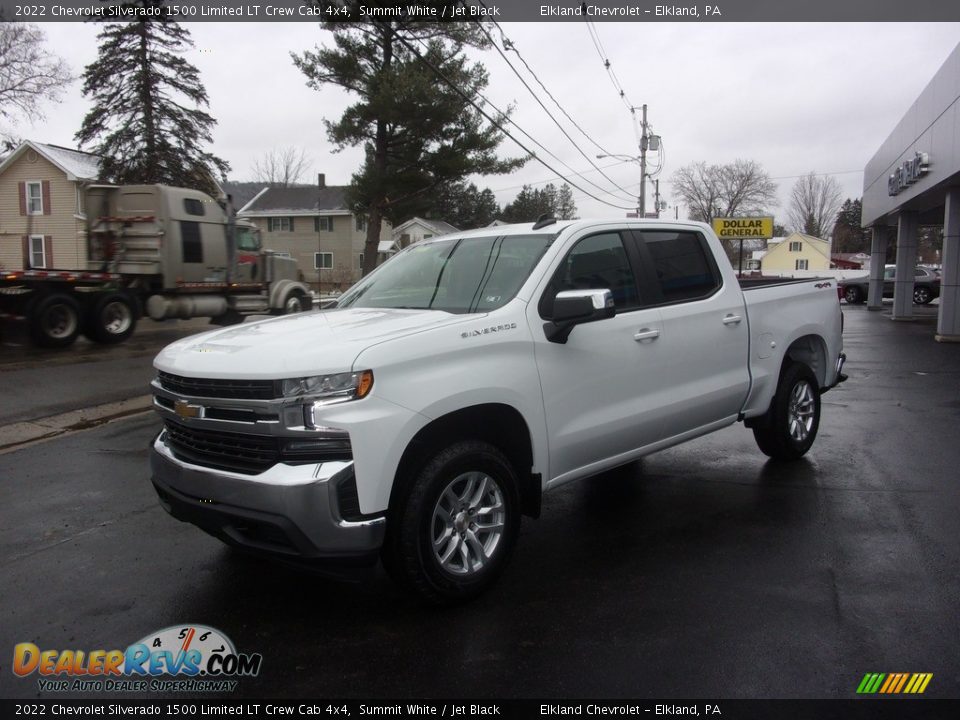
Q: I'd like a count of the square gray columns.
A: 3